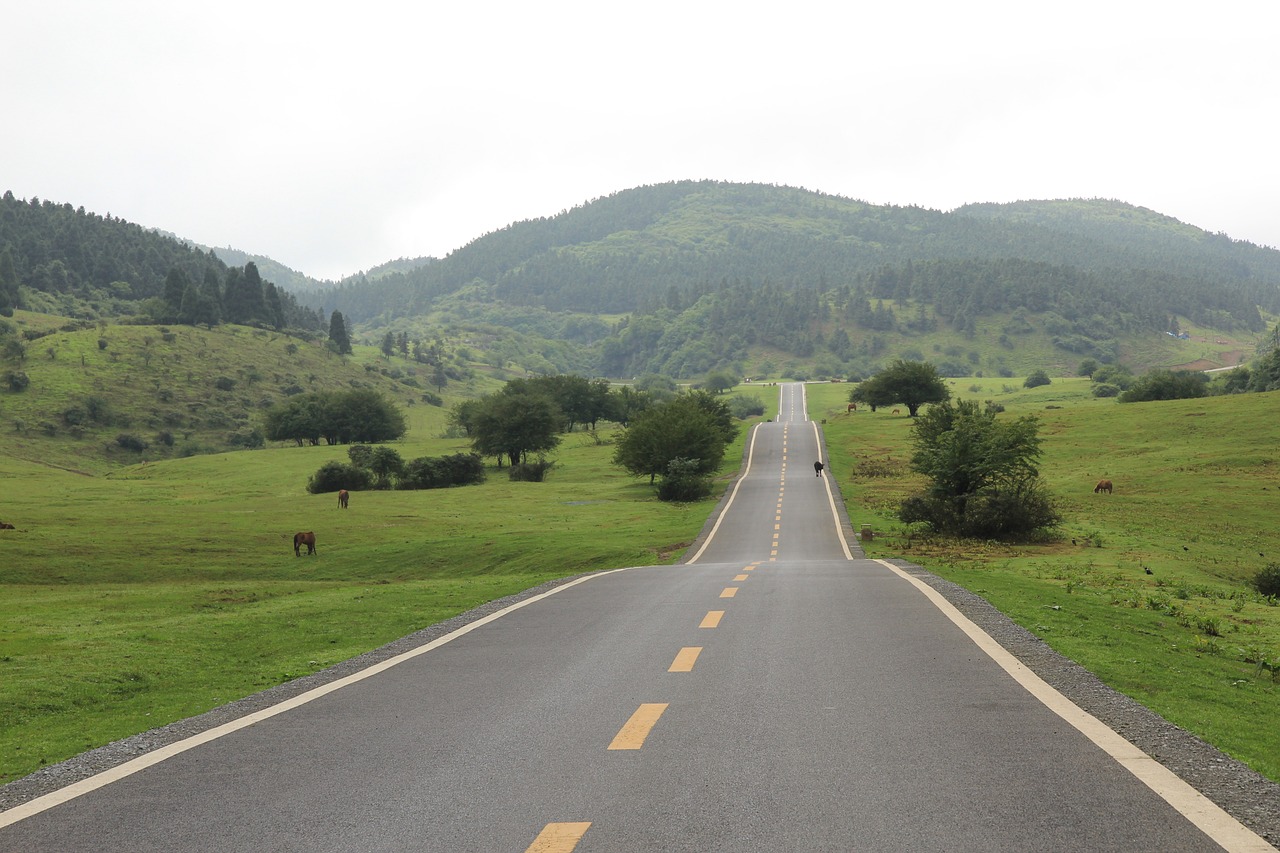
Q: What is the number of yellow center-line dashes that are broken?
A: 0